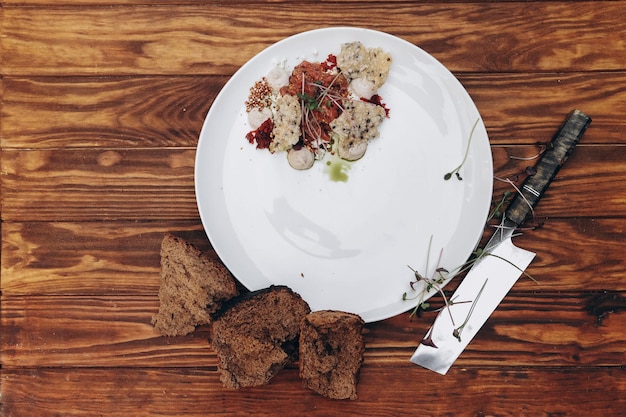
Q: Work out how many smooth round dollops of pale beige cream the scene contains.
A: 5